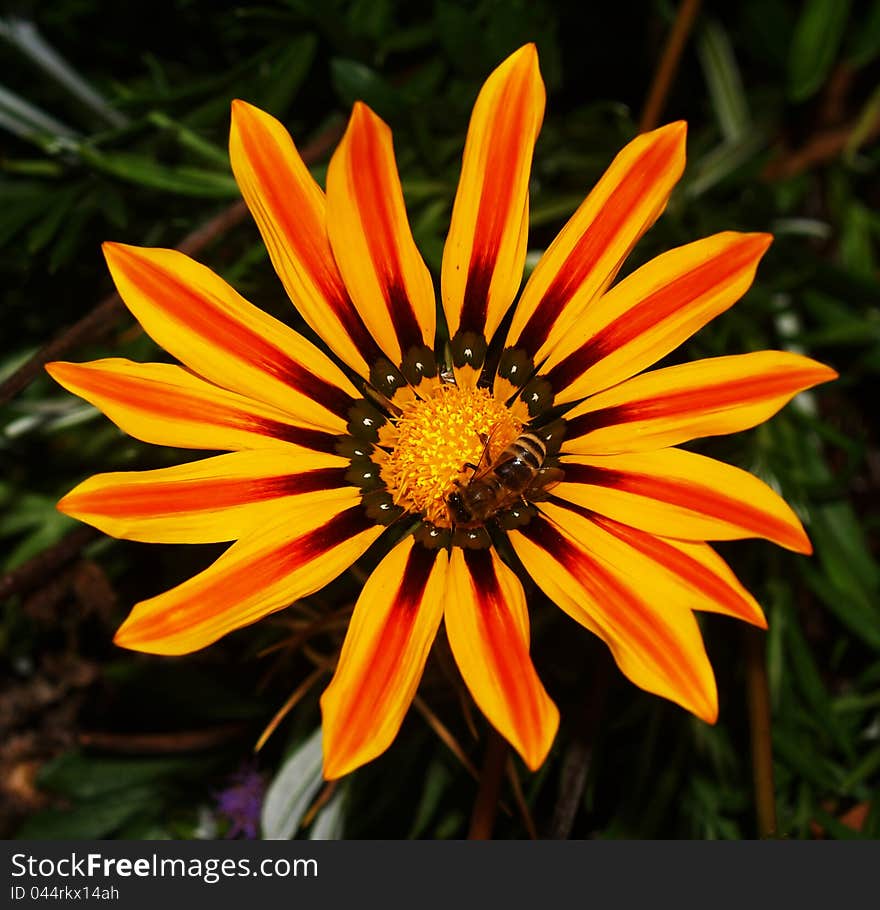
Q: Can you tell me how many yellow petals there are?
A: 15